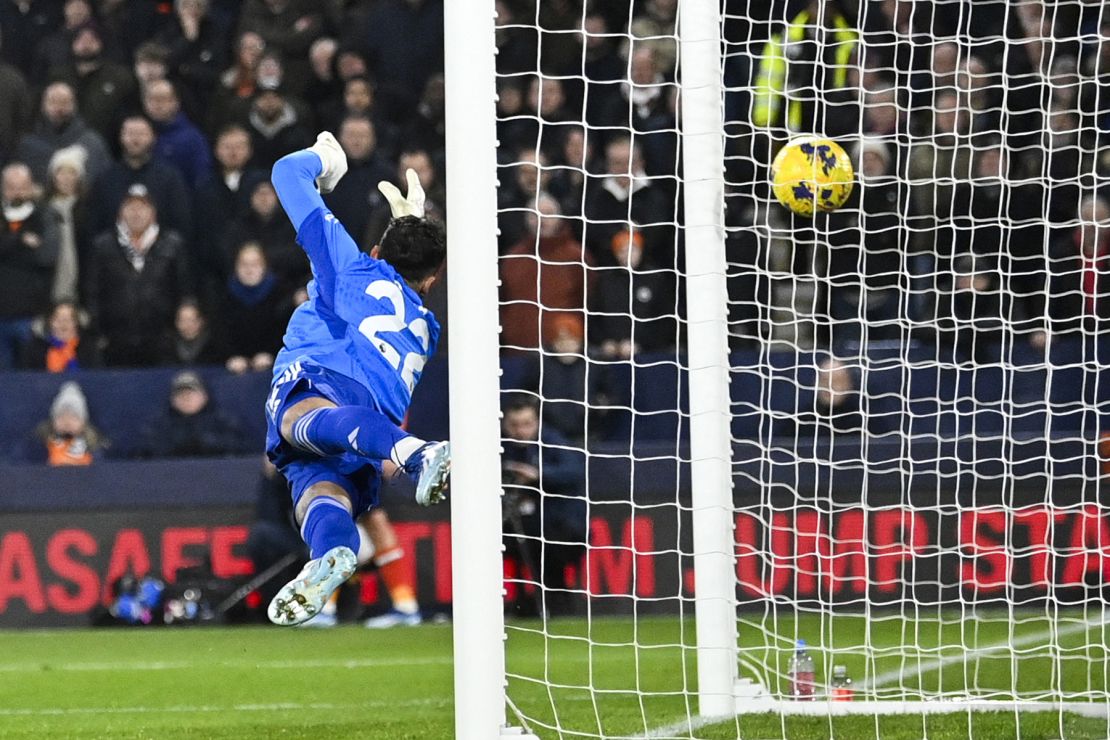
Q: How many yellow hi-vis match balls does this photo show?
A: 1